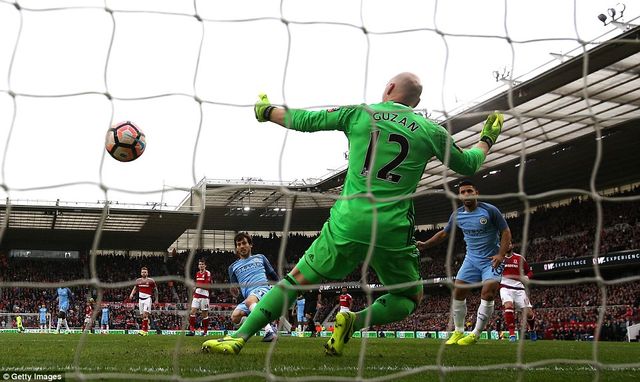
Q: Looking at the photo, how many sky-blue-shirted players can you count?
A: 6